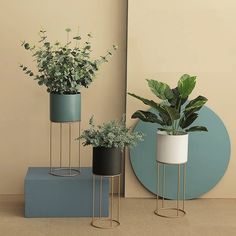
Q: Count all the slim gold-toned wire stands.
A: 3